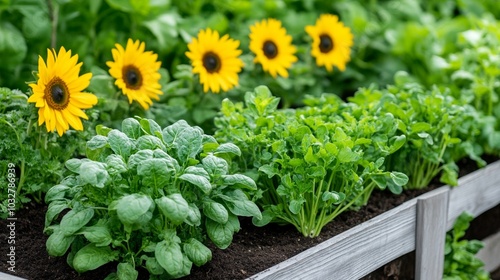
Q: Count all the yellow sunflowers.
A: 5